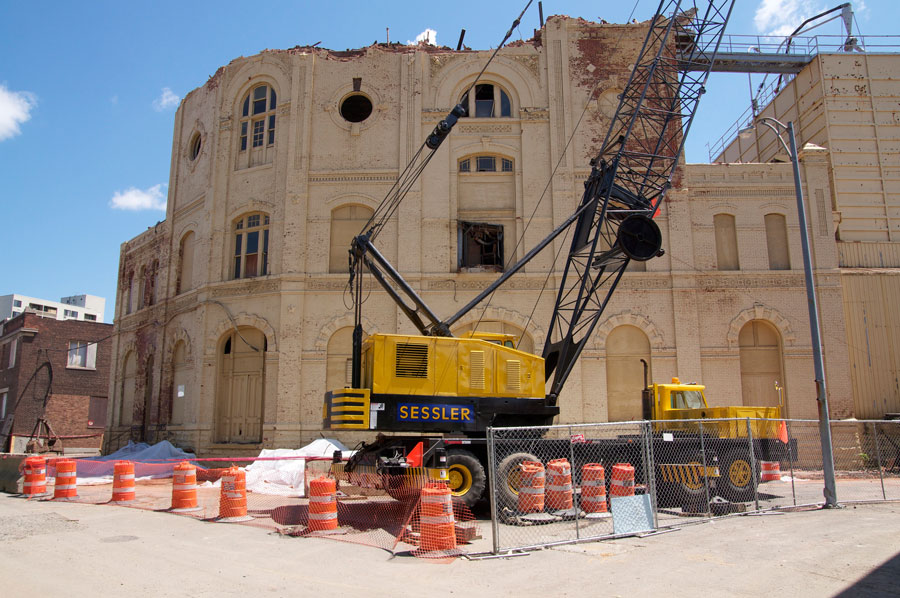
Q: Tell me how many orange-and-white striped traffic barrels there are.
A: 12